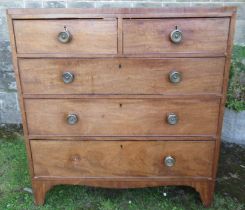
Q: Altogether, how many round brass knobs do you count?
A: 7